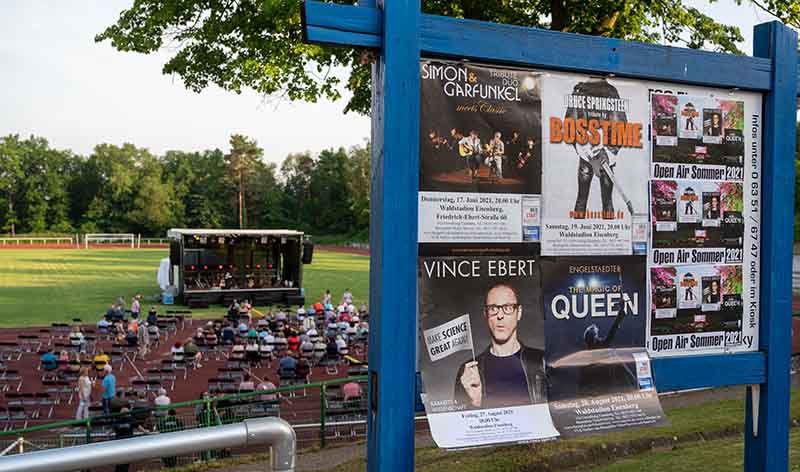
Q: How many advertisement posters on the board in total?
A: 7